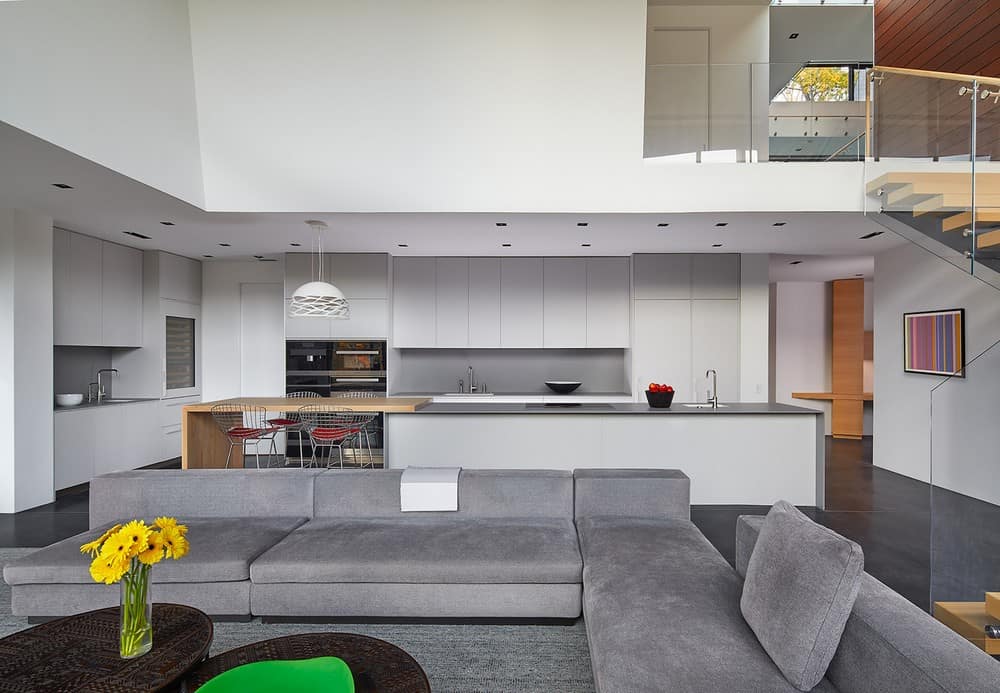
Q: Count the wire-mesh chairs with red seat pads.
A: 4